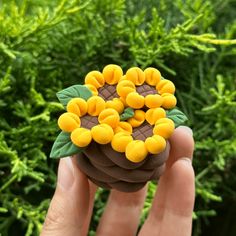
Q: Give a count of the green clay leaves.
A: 4